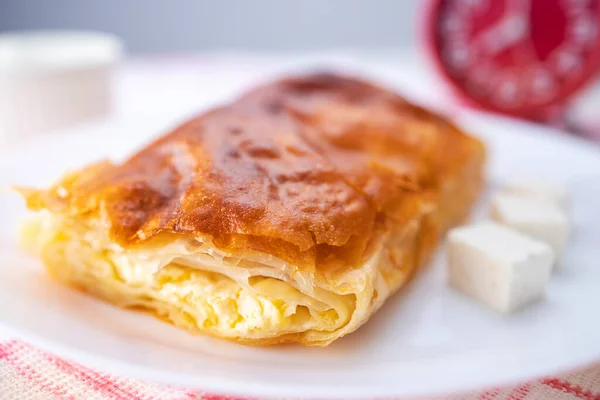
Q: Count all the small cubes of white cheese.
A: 3